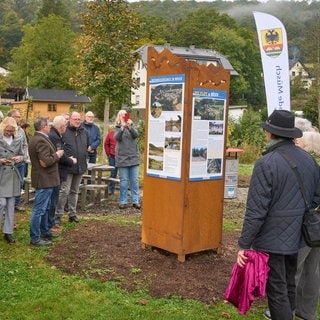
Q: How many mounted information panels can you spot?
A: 2